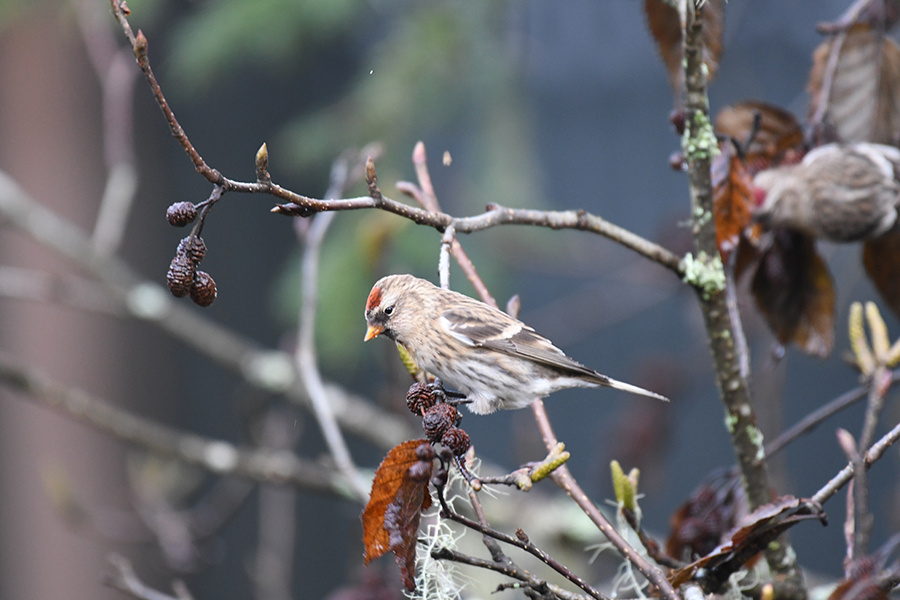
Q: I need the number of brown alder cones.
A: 7